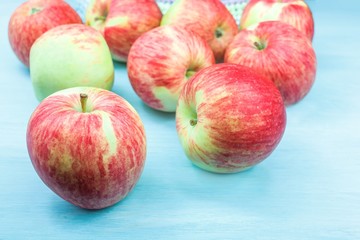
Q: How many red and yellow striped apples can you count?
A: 8